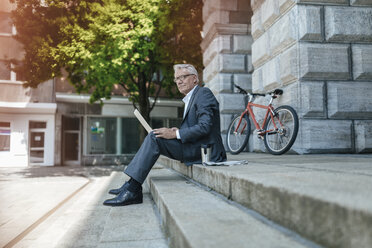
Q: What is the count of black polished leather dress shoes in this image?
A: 2